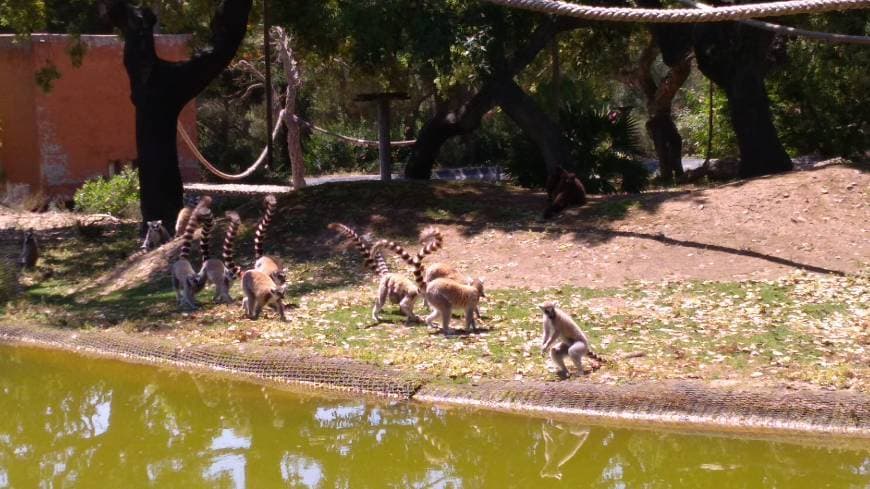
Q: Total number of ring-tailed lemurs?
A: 11